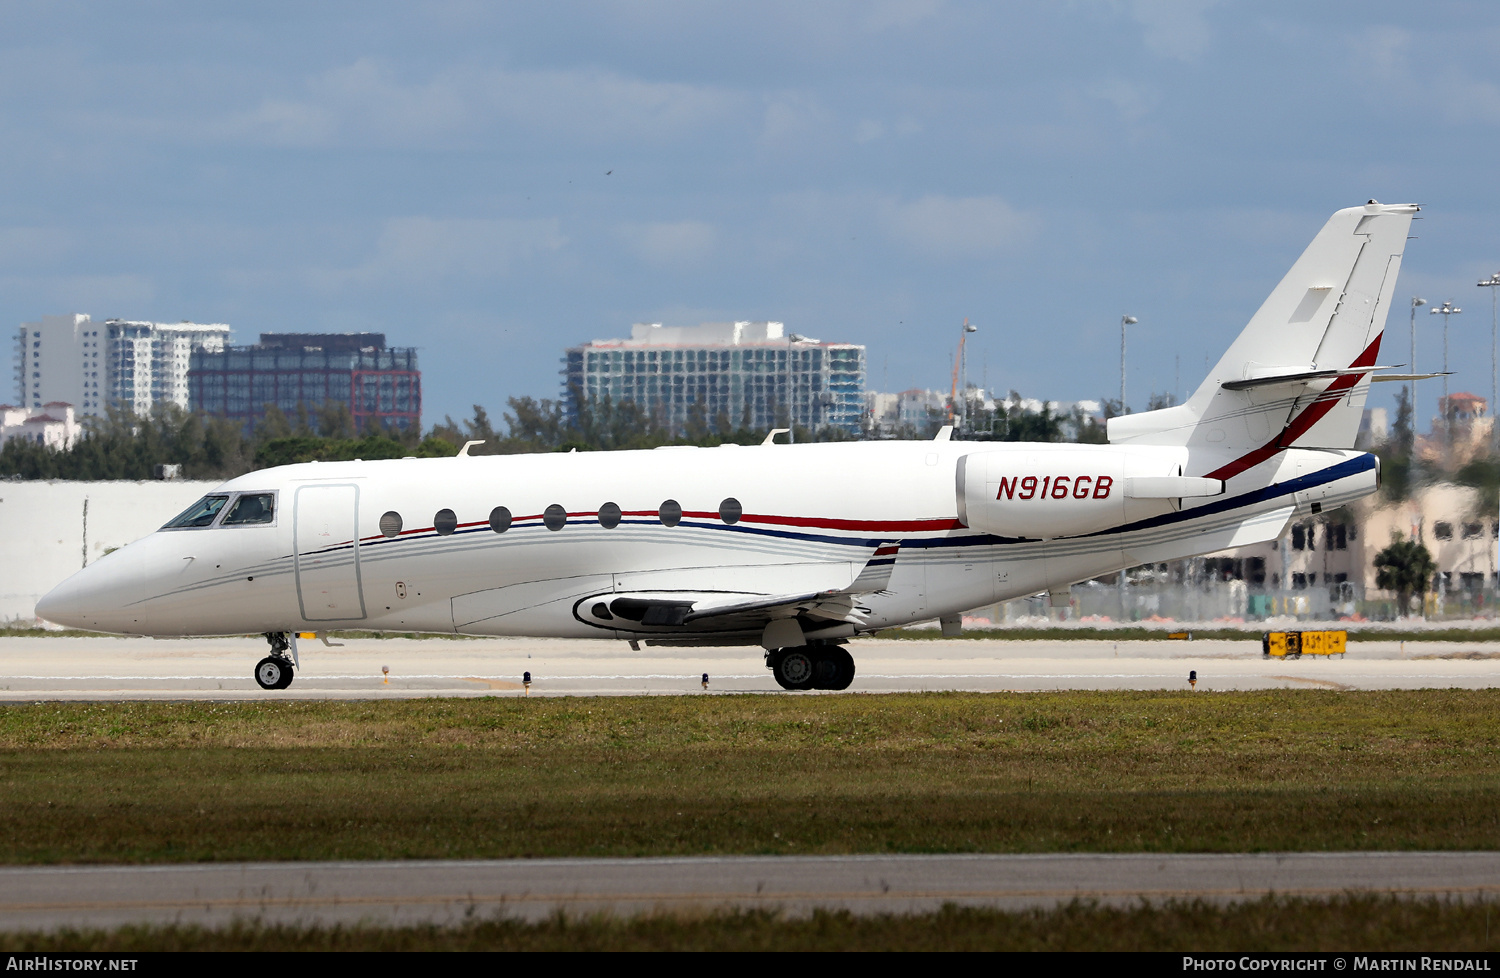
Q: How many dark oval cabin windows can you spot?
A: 7